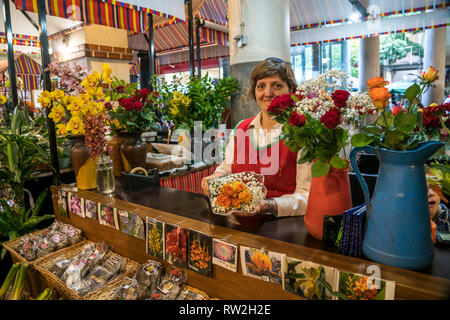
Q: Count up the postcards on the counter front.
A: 12